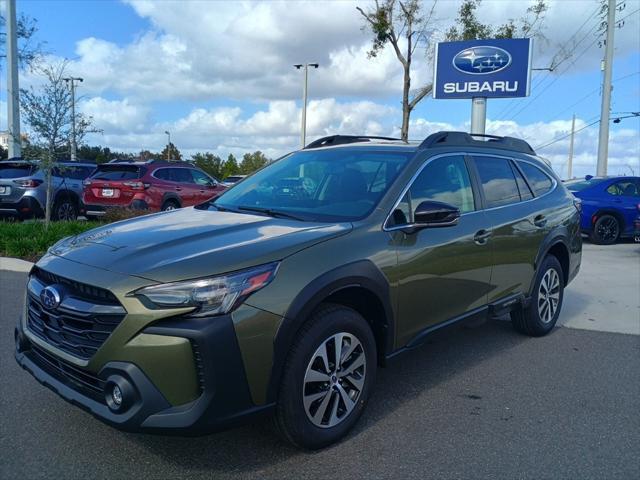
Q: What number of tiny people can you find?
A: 0